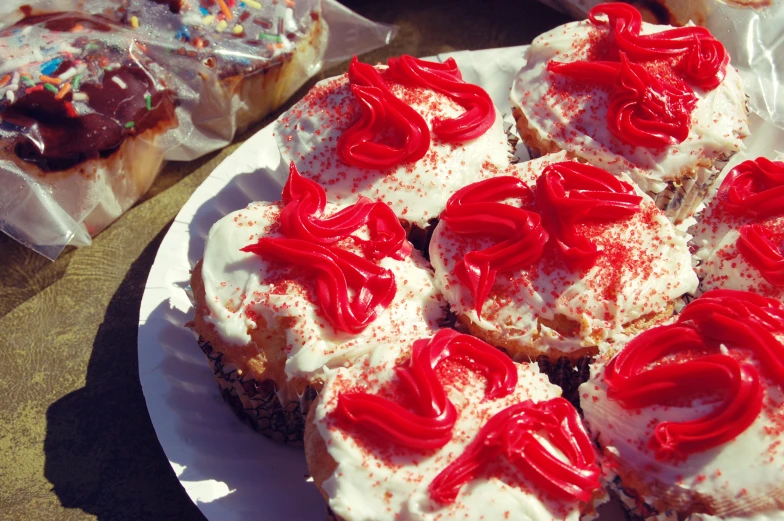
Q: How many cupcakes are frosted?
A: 7